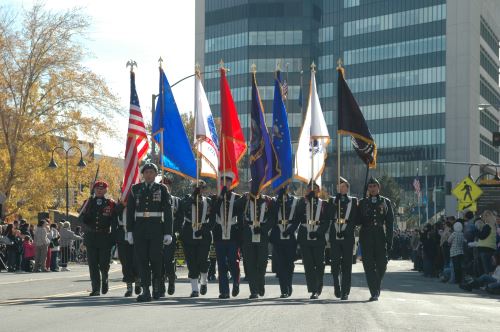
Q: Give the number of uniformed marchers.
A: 11